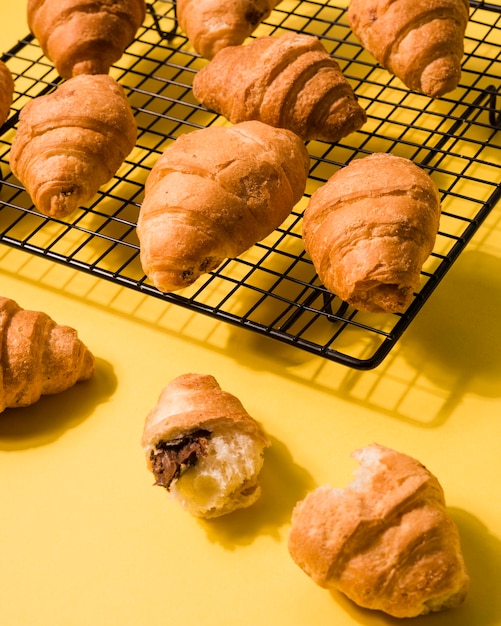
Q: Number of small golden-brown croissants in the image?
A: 11